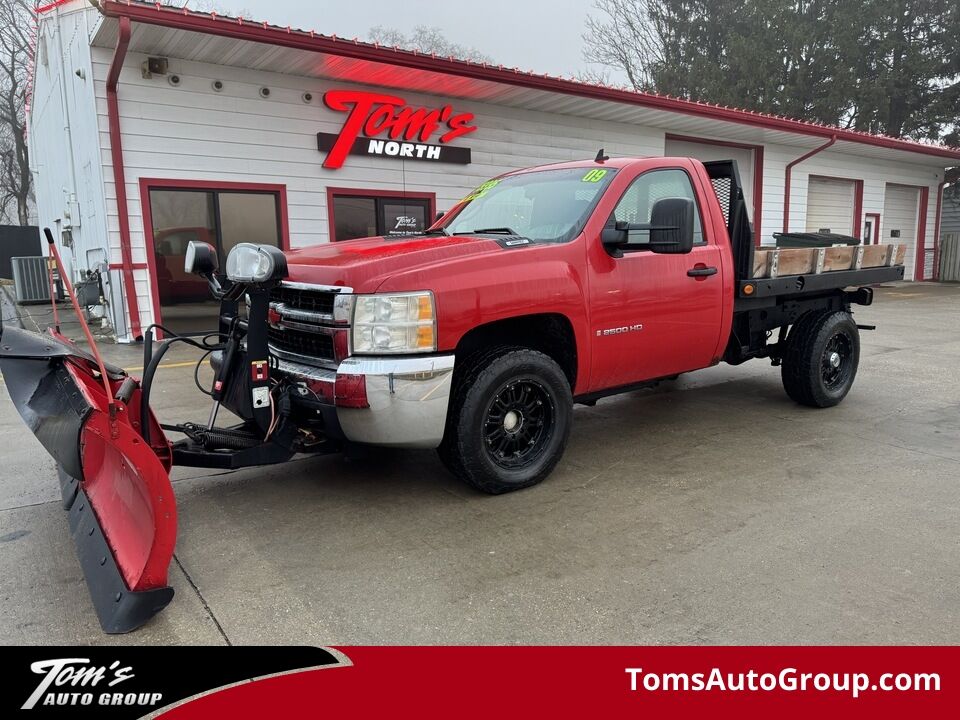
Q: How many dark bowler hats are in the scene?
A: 0